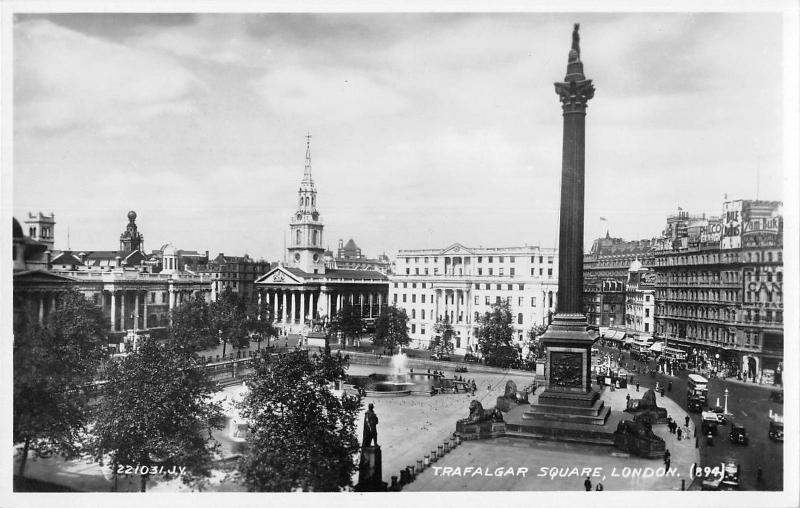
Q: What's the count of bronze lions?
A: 4